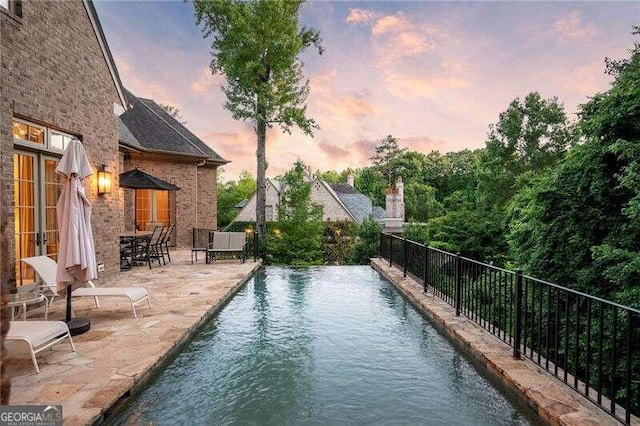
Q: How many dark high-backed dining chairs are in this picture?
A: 2